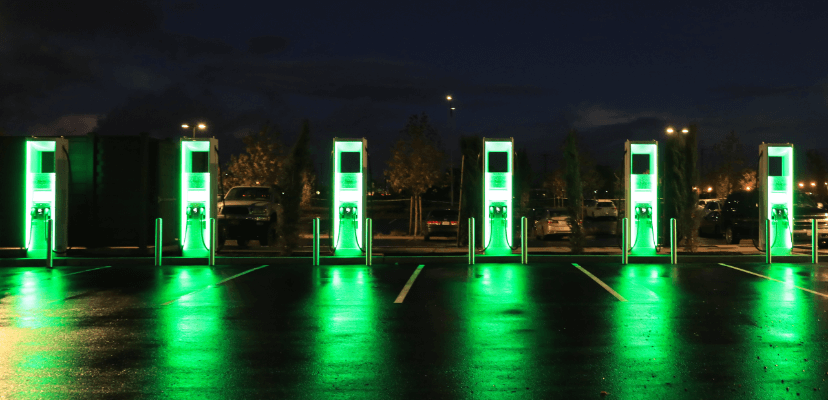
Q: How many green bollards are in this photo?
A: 11